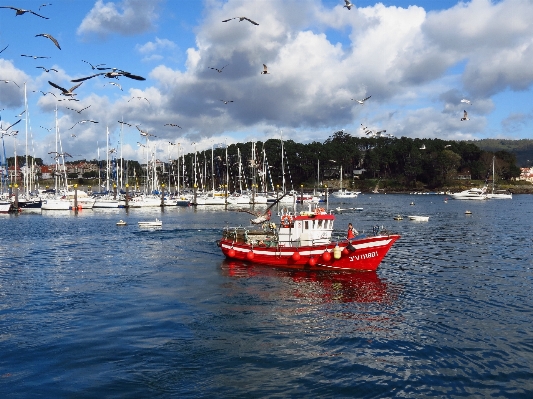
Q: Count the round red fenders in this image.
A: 6